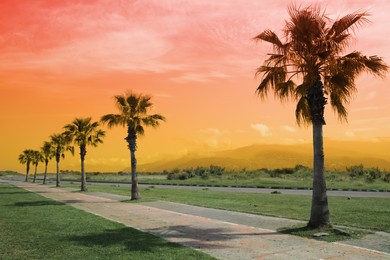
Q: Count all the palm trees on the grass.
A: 7